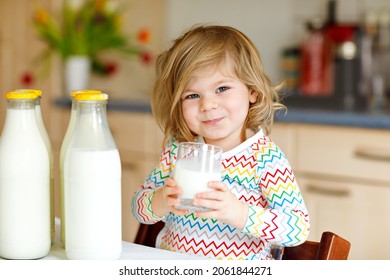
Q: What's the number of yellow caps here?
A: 4